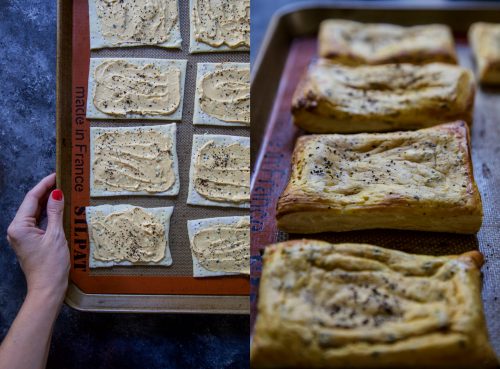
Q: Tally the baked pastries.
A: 5